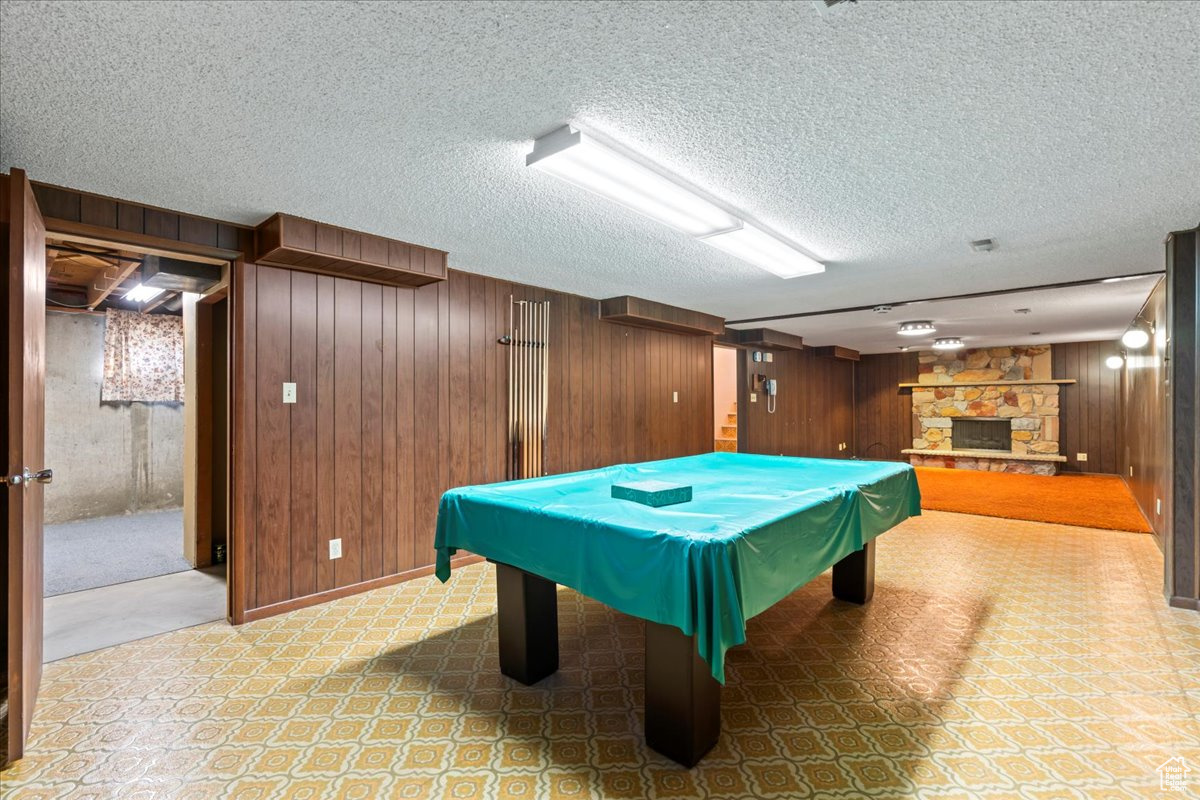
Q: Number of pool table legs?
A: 3